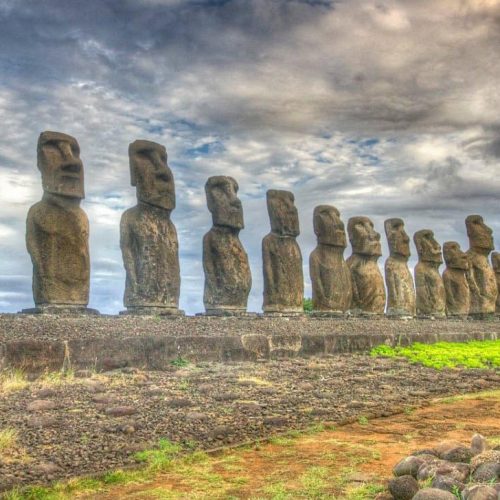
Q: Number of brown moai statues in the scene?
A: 11